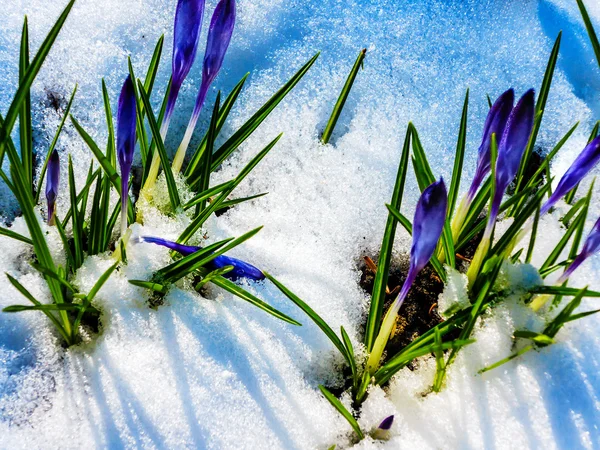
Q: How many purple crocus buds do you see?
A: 11